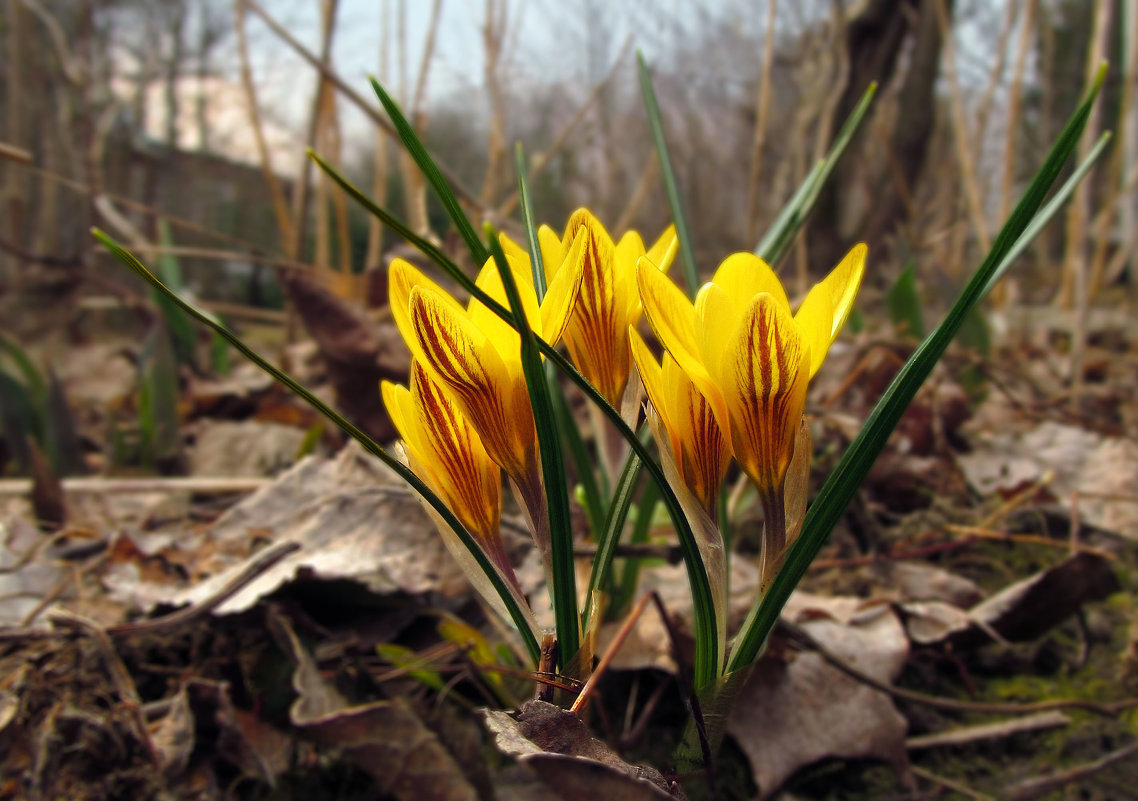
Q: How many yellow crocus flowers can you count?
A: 5